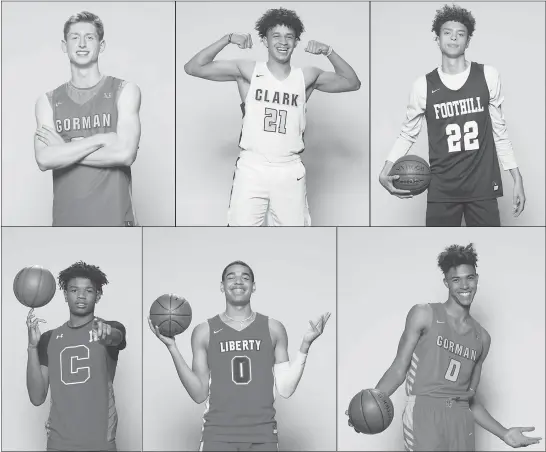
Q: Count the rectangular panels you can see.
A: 6